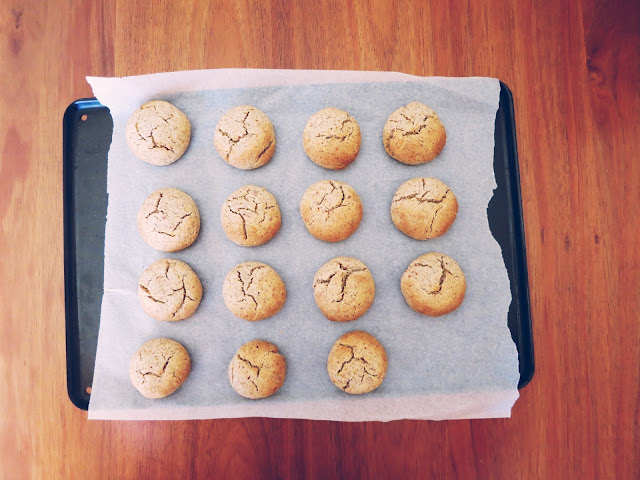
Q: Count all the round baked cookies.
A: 15